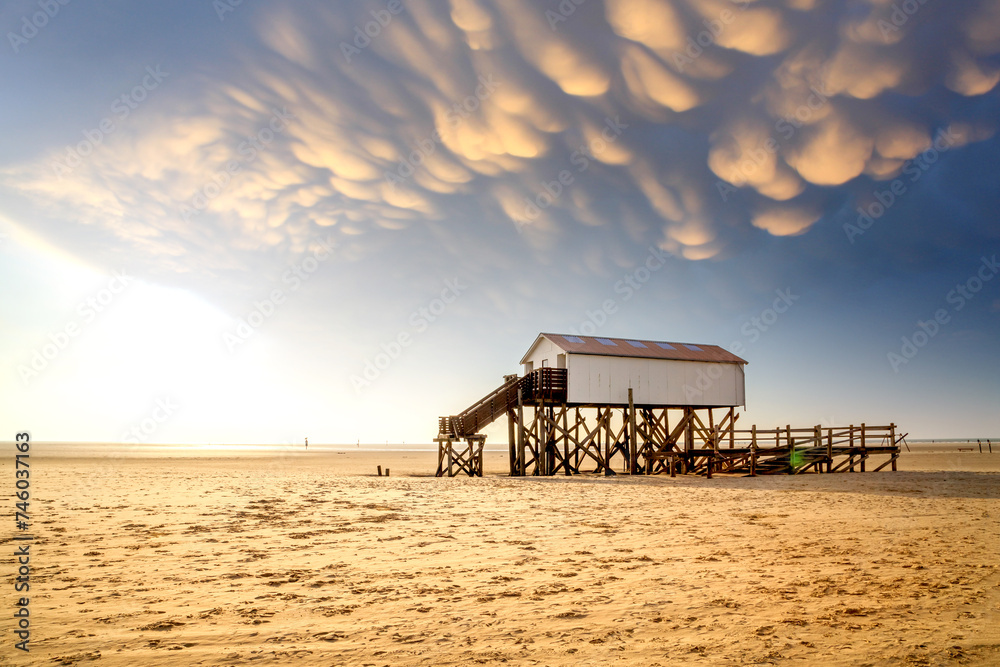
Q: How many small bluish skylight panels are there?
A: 5